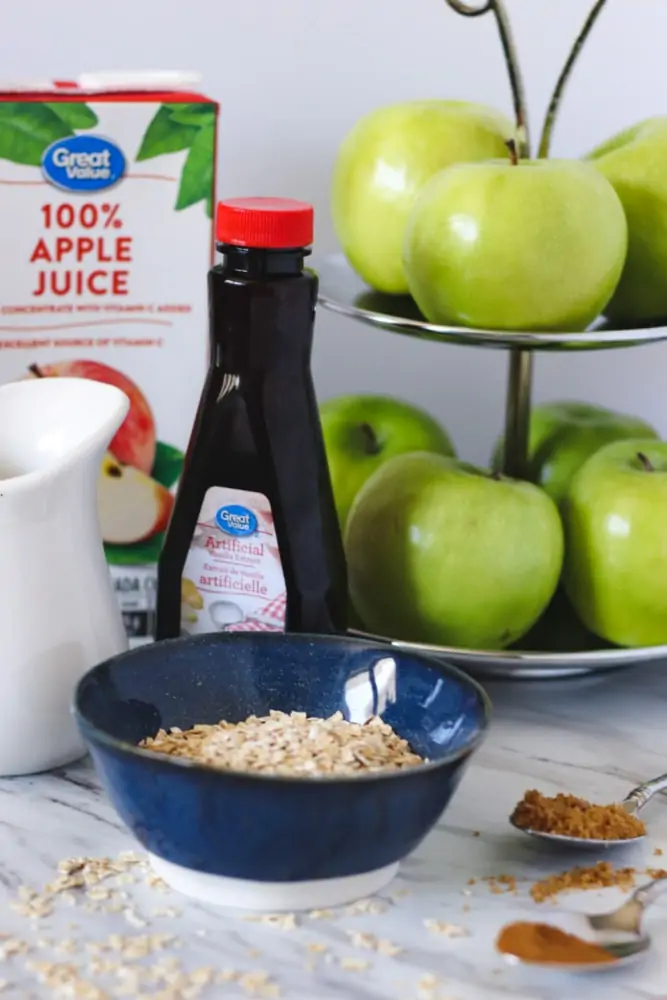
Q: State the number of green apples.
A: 7